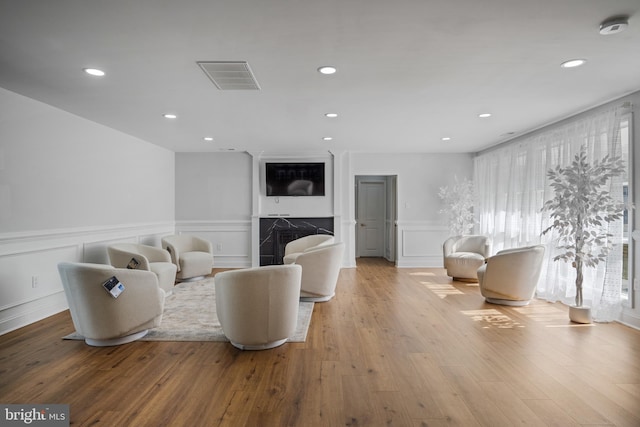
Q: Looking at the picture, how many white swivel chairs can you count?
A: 8